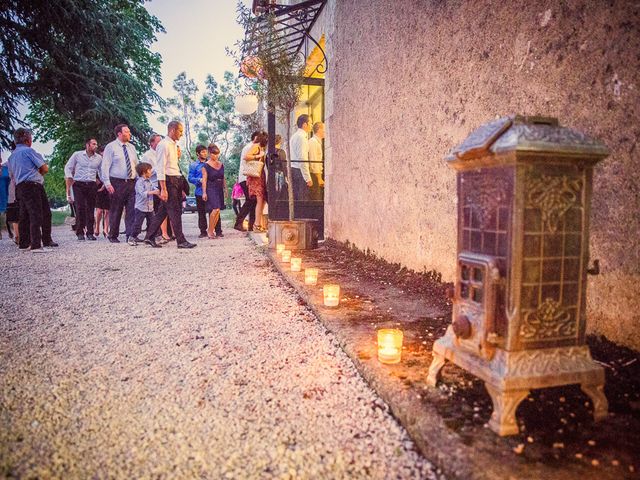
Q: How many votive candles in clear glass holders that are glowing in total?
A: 6